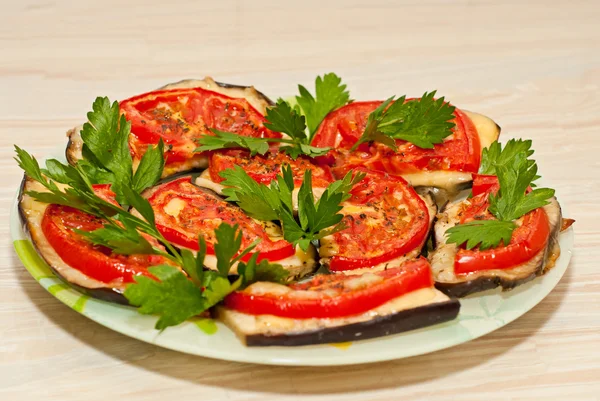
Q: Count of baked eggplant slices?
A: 8